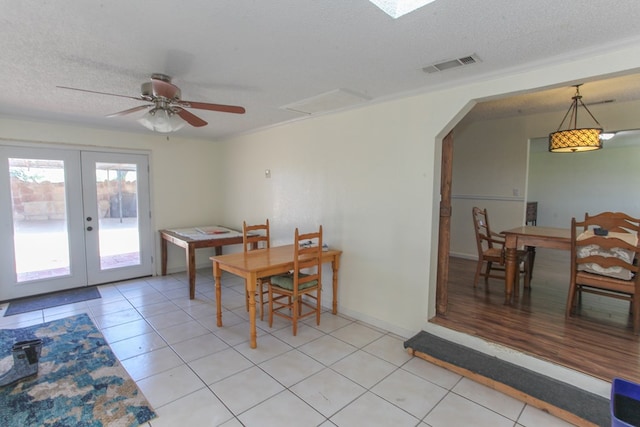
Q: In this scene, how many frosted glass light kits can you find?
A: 1